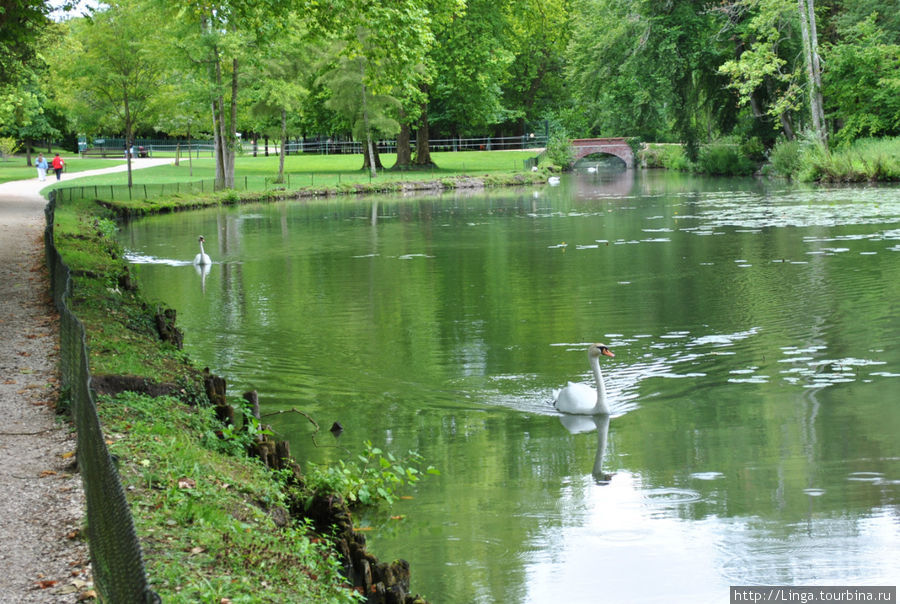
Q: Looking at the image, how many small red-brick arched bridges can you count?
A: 1